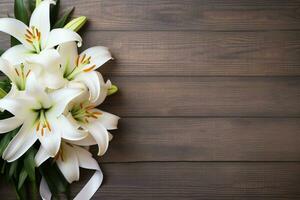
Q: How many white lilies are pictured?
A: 6